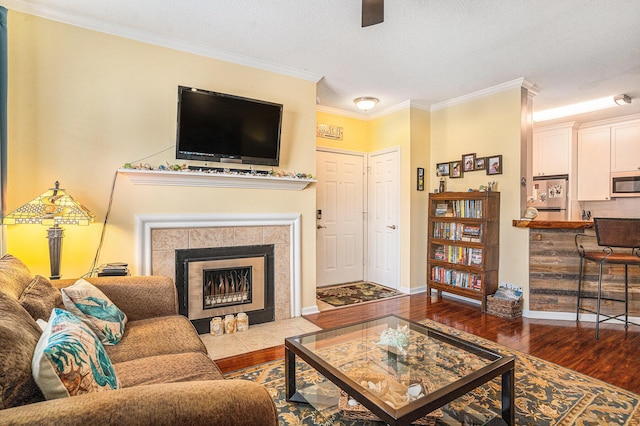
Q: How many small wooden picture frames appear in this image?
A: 5